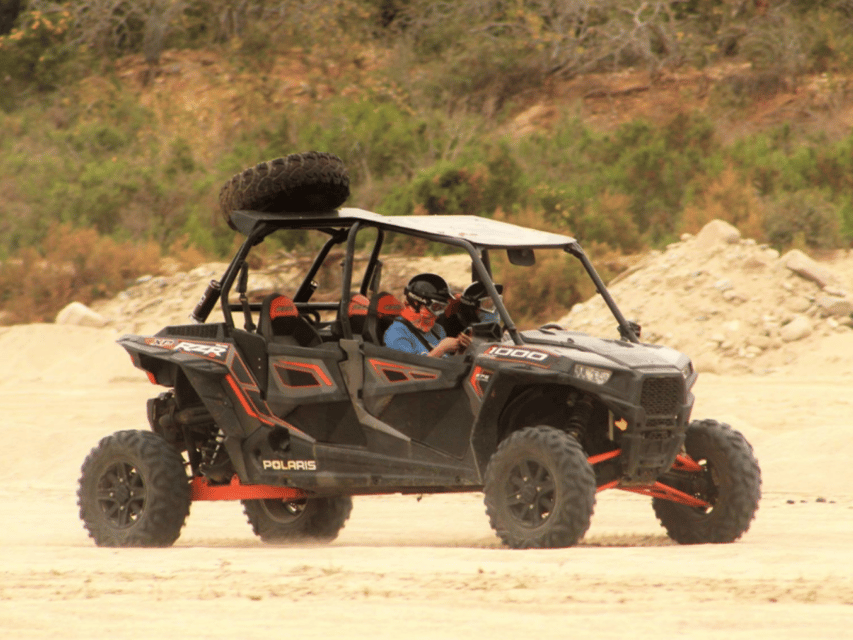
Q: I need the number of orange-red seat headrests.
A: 3